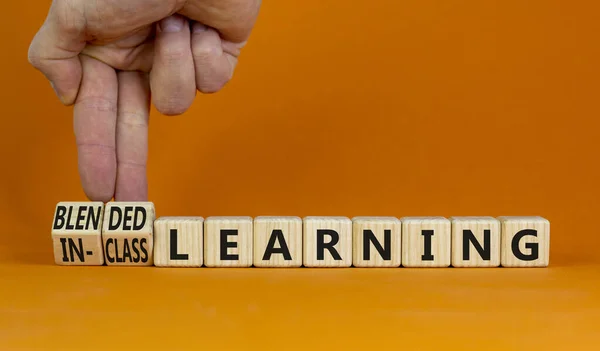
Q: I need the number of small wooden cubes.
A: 10